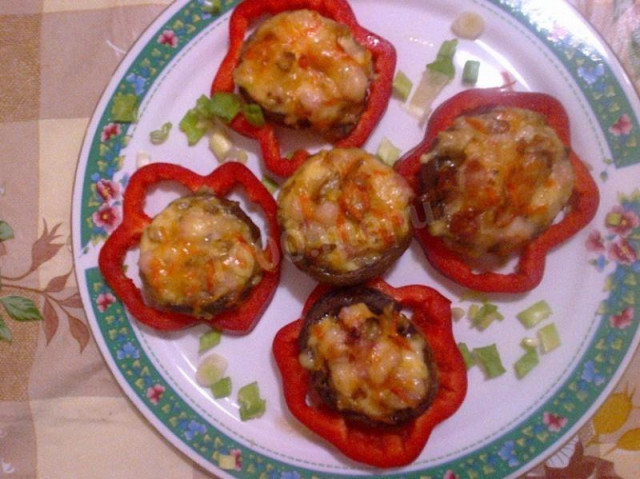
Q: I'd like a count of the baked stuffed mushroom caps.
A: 5